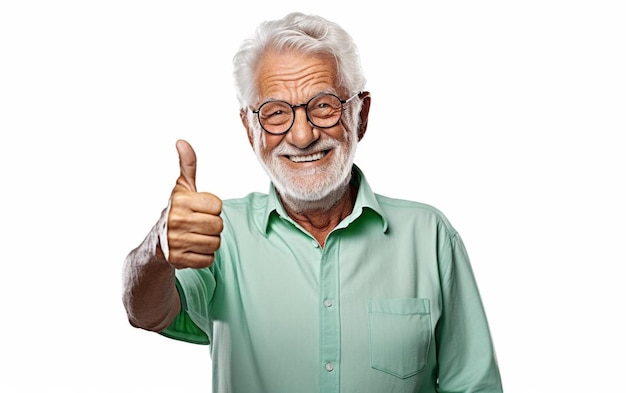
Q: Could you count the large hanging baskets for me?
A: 0